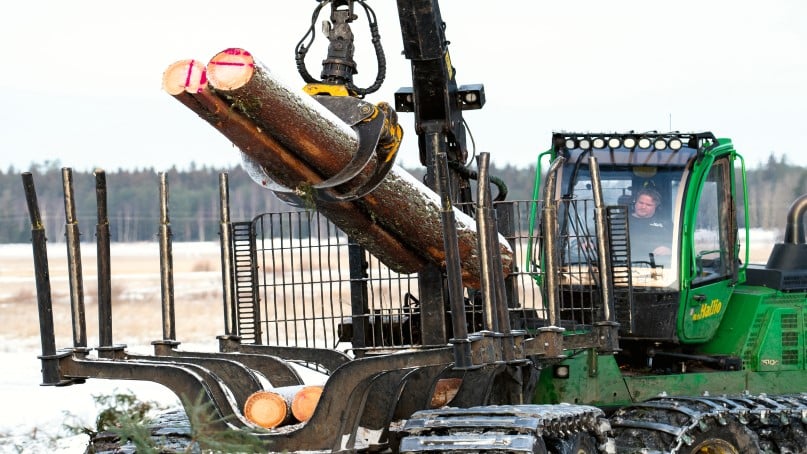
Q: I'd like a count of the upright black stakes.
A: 10